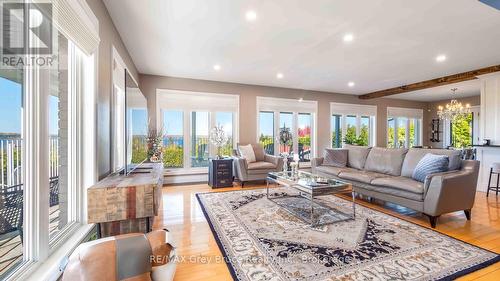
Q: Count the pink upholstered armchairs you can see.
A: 0